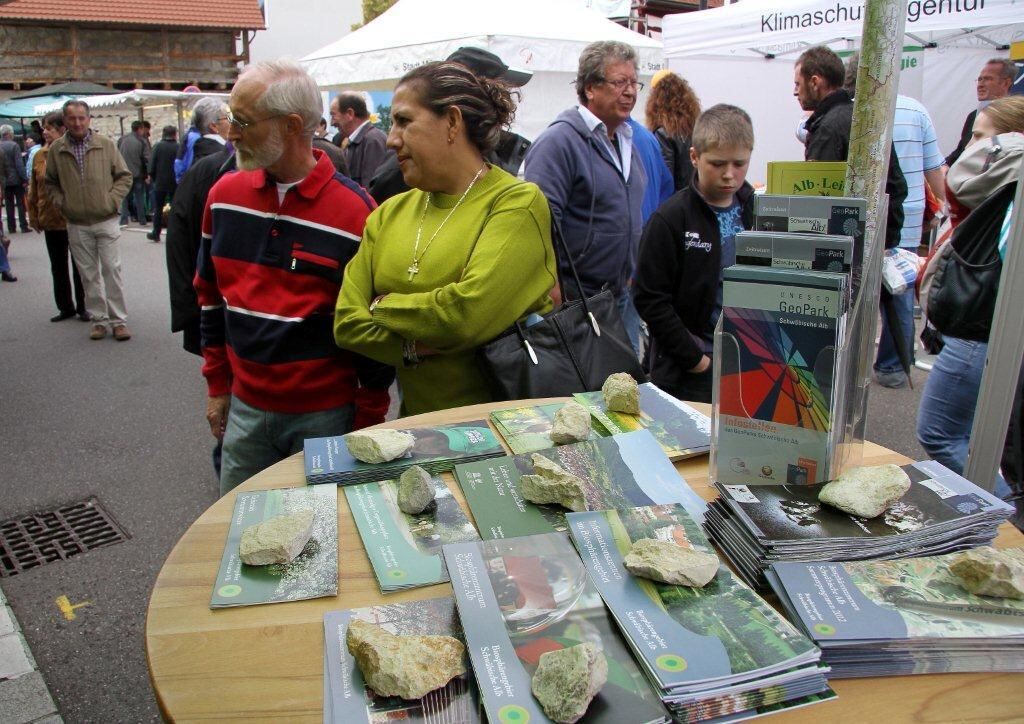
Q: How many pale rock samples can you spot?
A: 11